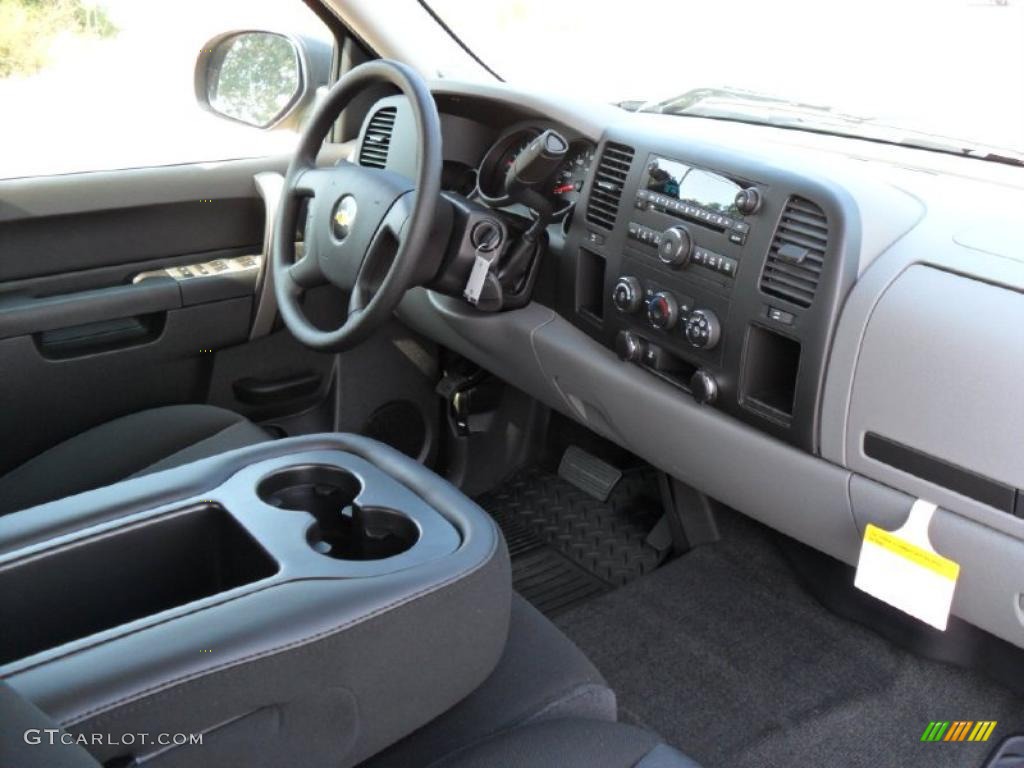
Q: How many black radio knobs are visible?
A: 2